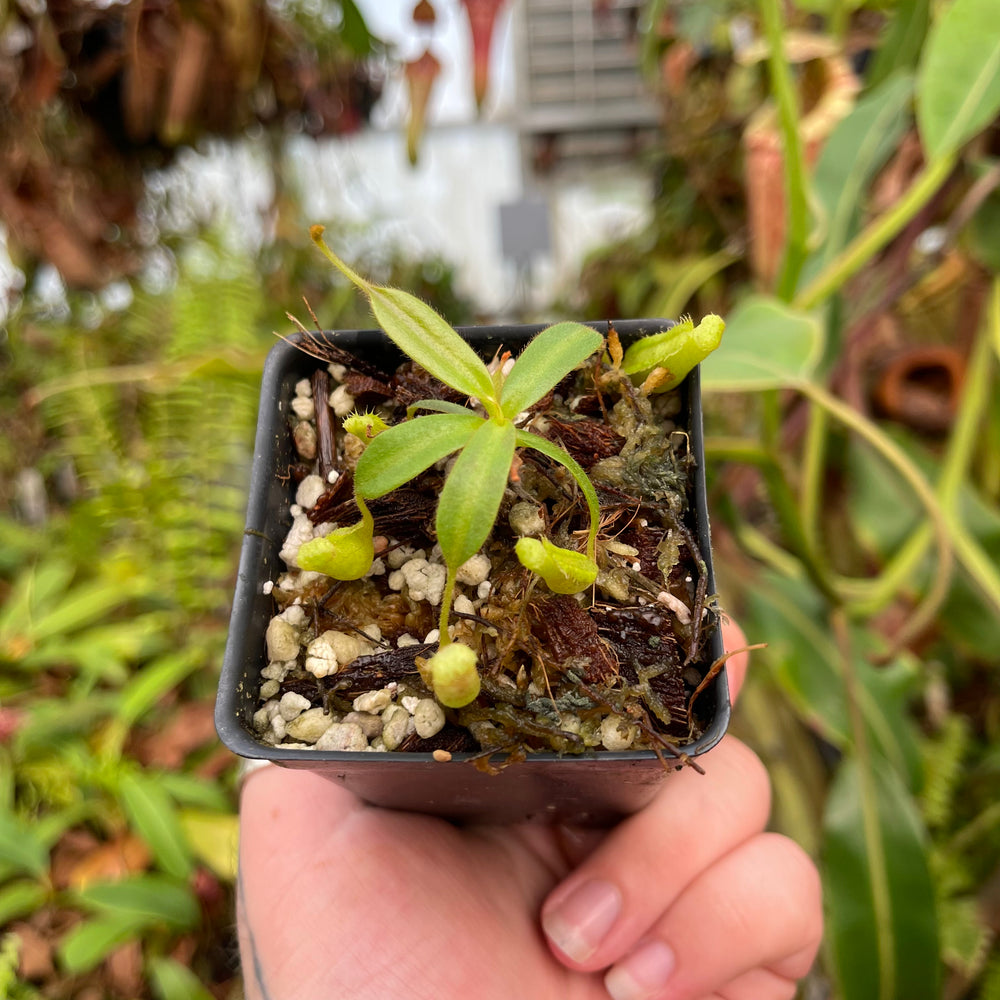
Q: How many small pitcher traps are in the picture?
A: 5